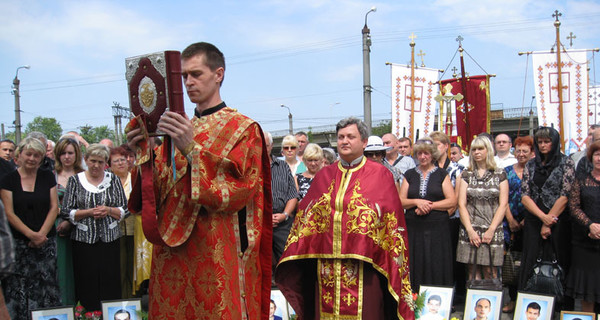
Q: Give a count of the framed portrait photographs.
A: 7